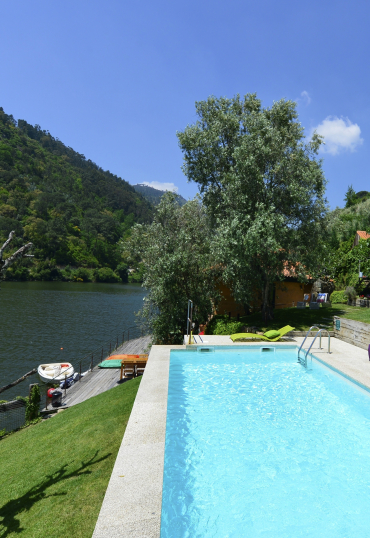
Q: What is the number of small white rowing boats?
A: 1